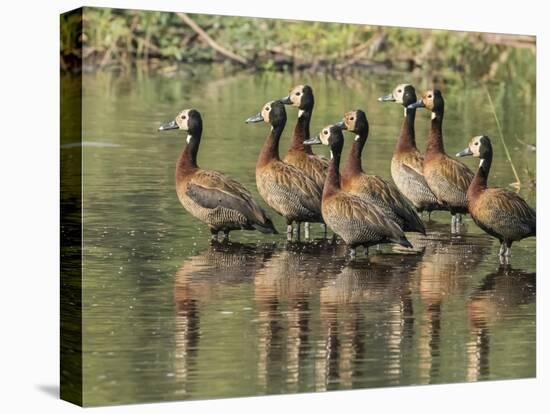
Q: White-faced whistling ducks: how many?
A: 8